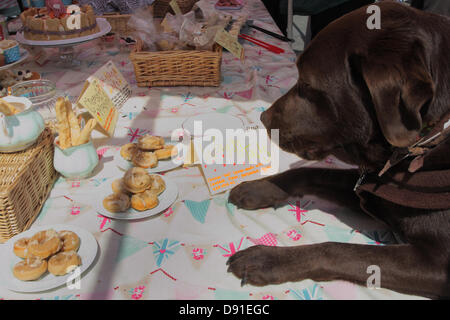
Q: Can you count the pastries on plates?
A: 14